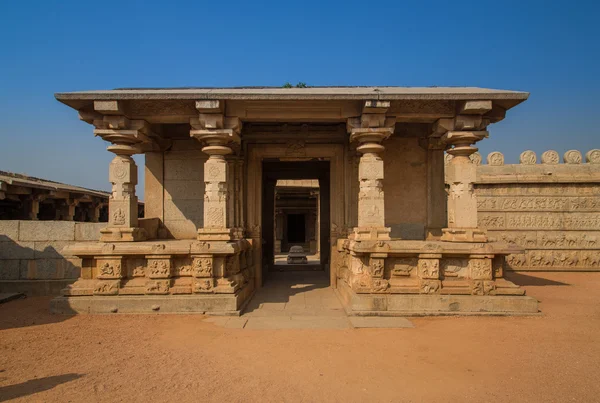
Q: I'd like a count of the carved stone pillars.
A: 4